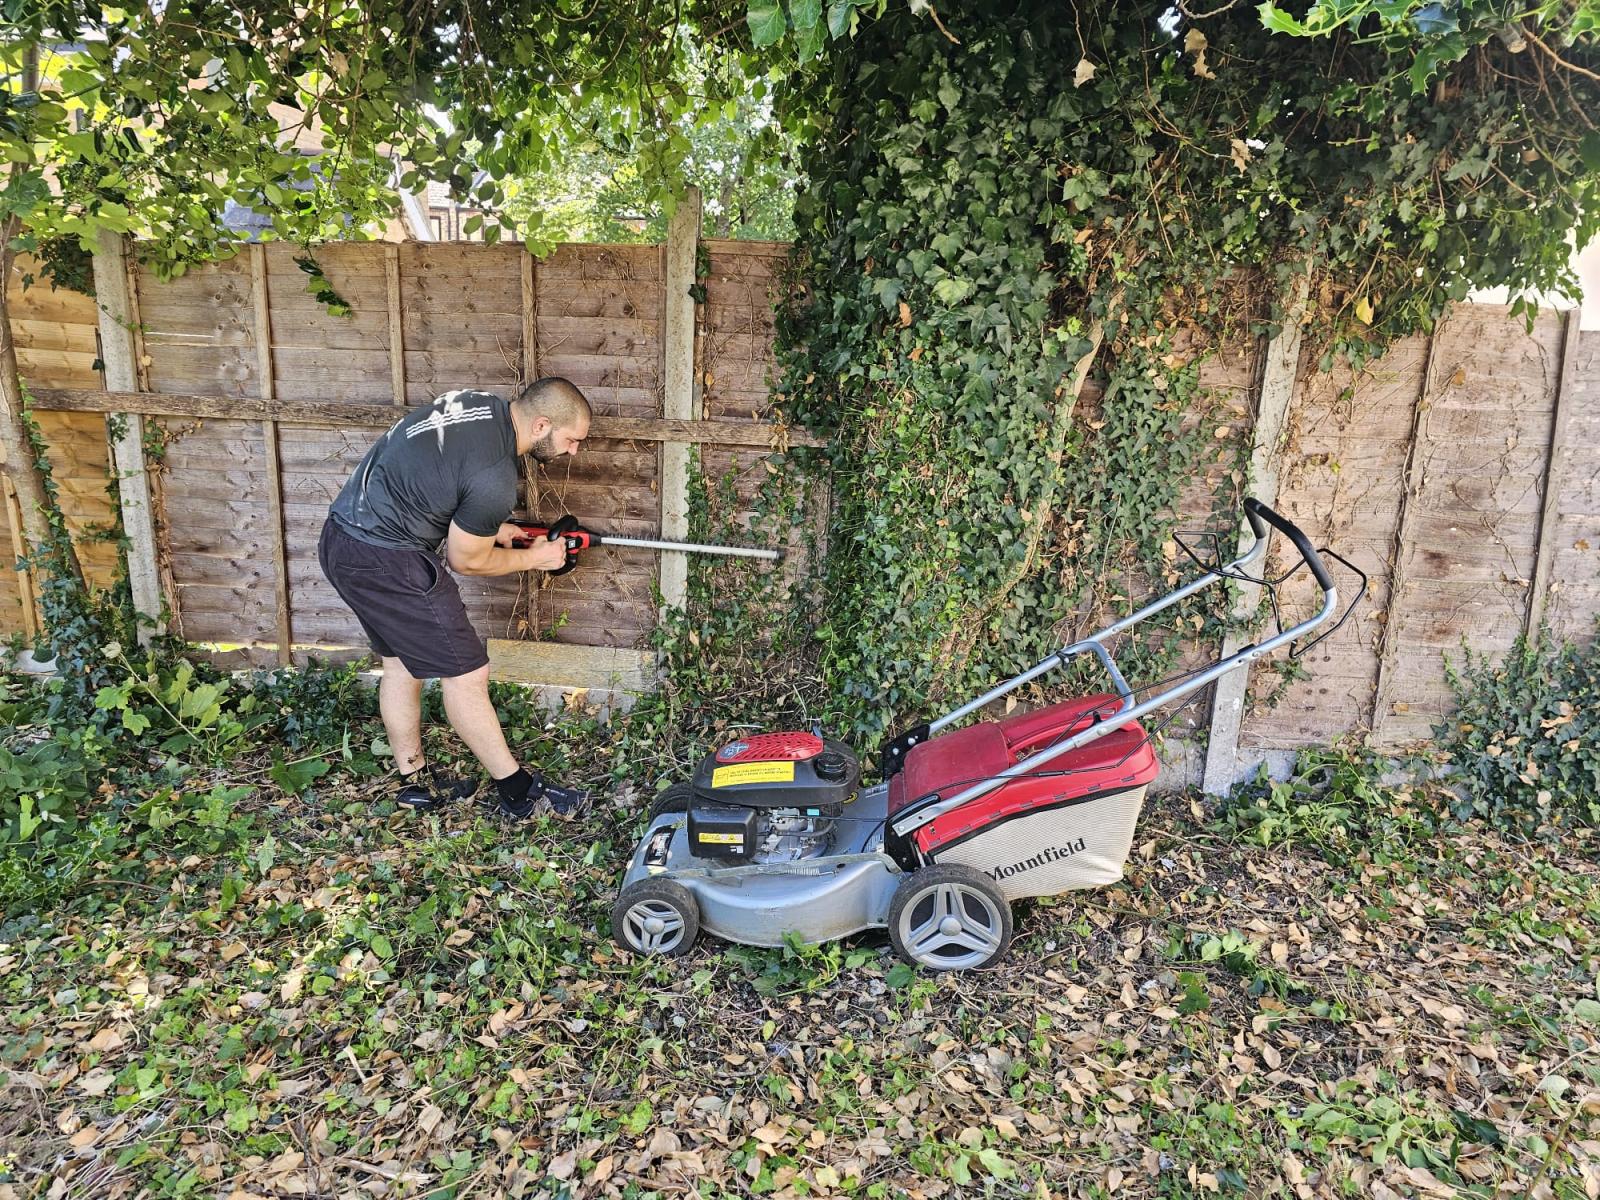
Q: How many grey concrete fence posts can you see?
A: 3